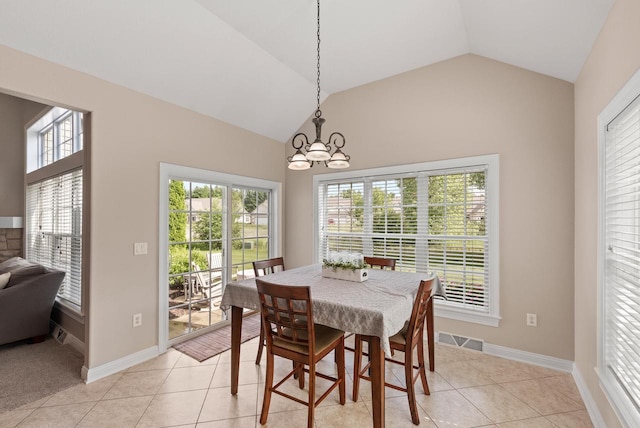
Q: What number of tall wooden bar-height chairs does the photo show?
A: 4